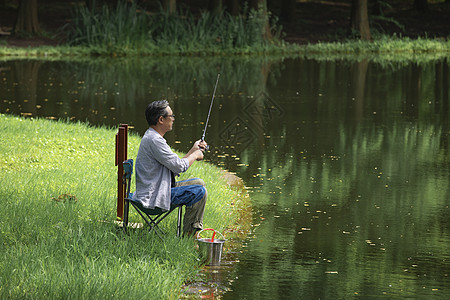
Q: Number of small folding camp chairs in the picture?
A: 1